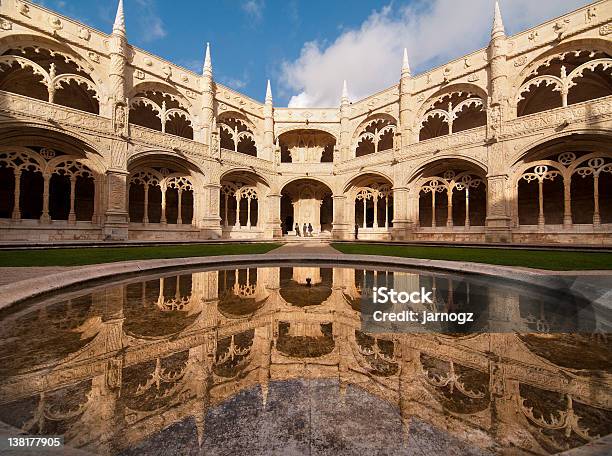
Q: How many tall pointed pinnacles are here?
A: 6